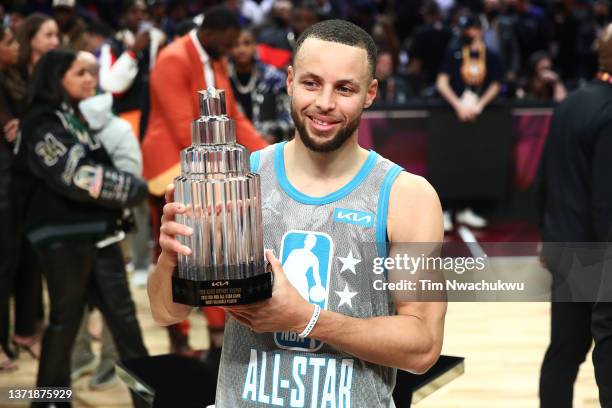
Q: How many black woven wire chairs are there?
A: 0